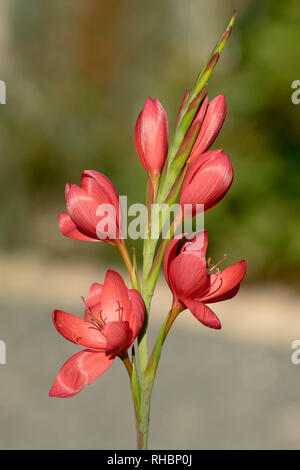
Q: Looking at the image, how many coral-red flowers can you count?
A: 6